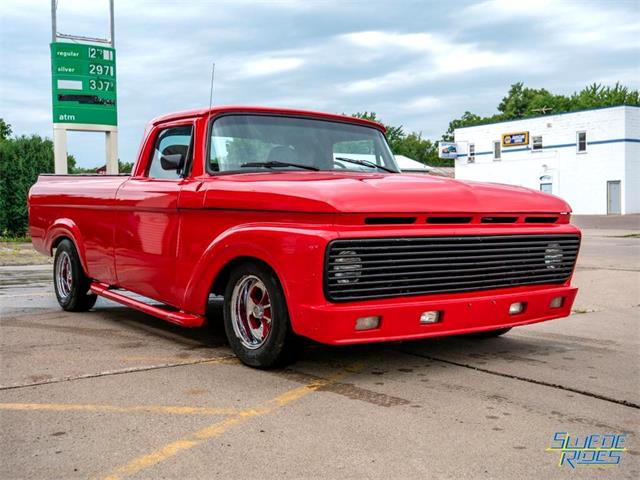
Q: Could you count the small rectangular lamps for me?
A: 4